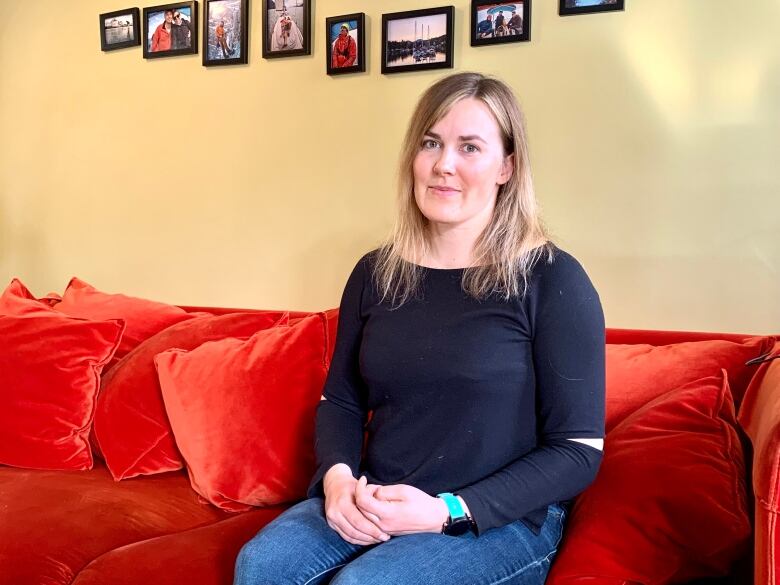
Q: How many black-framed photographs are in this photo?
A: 8